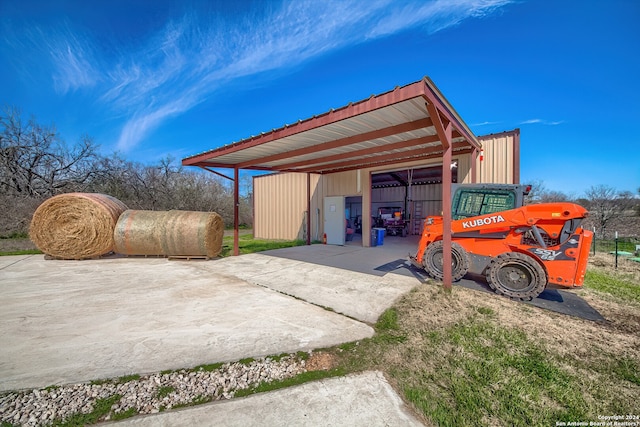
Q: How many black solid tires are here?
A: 2